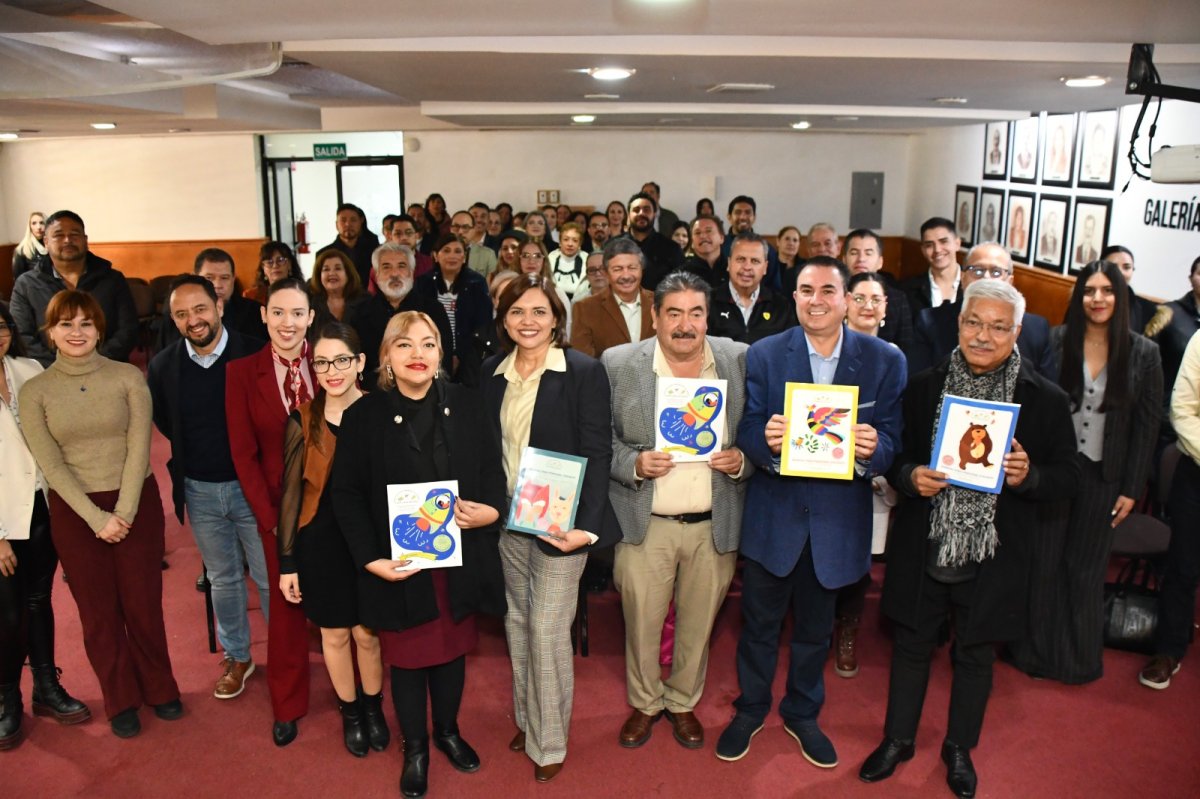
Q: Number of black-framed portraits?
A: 9